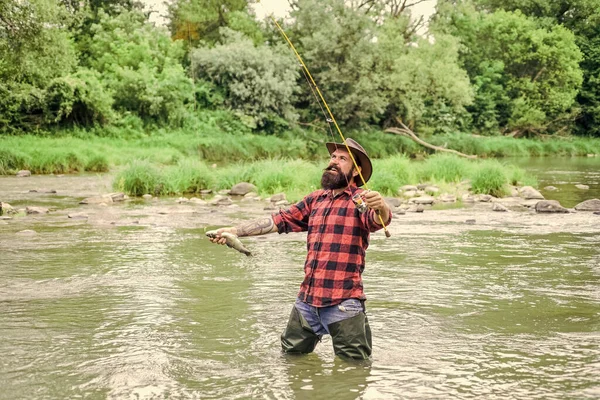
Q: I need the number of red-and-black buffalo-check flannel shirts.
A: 1